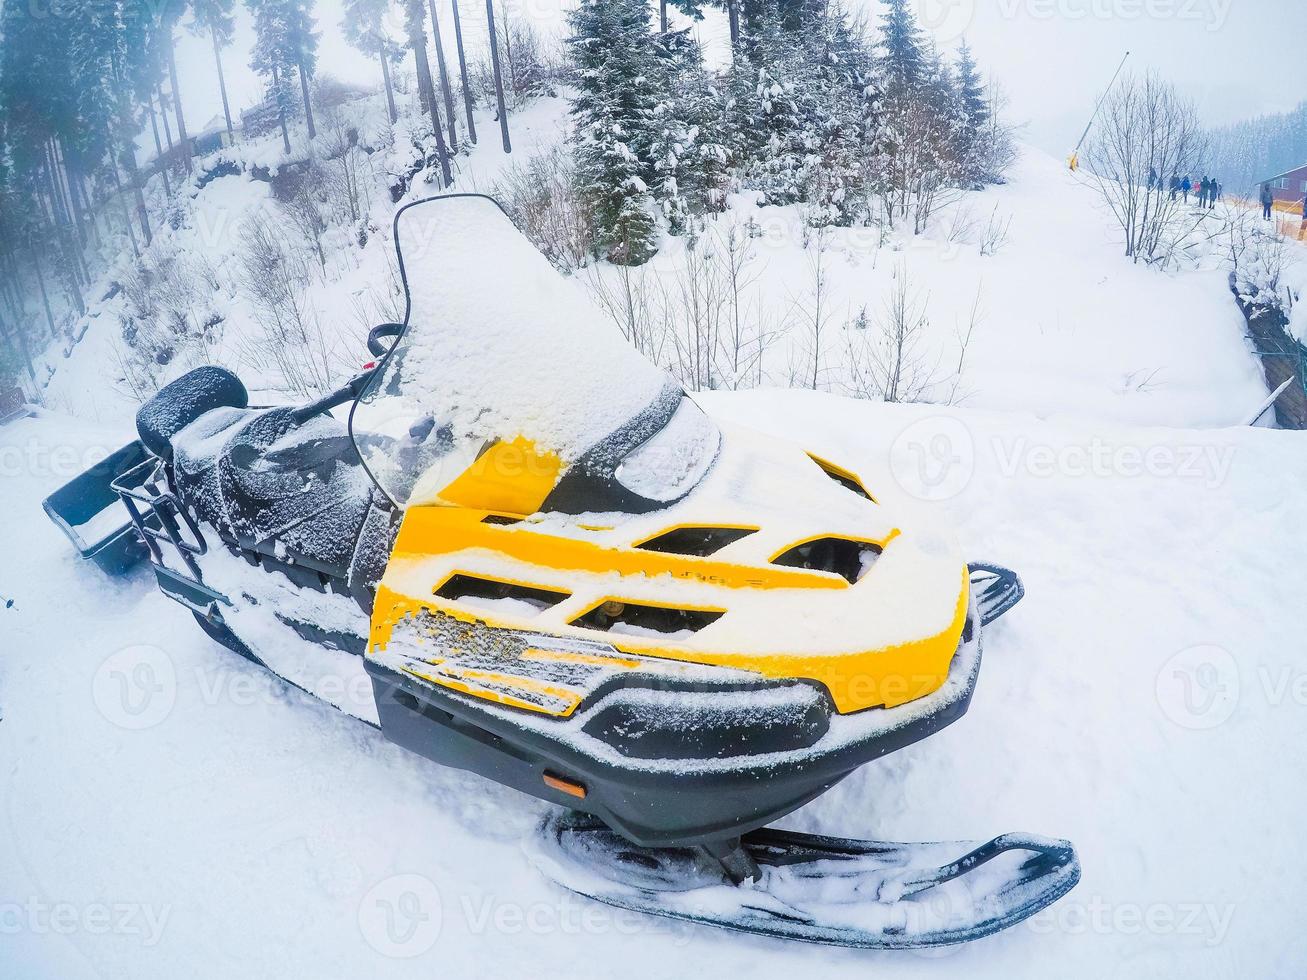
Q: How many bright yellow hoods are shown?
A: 1